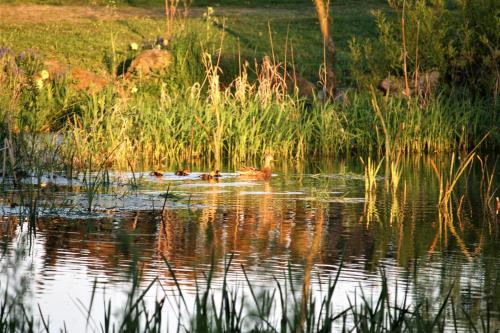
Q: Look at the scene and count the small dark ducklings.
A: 4